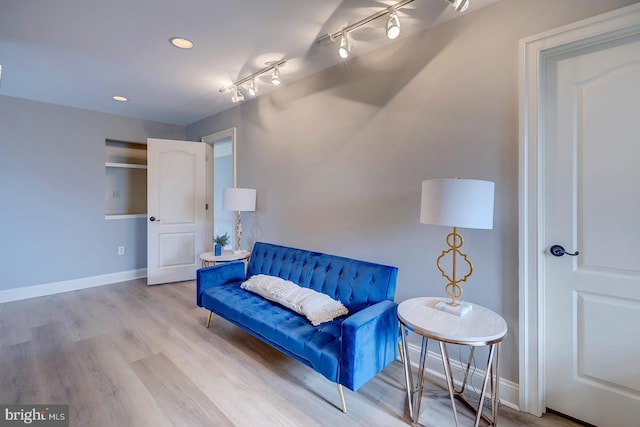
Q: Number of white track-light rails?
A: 2